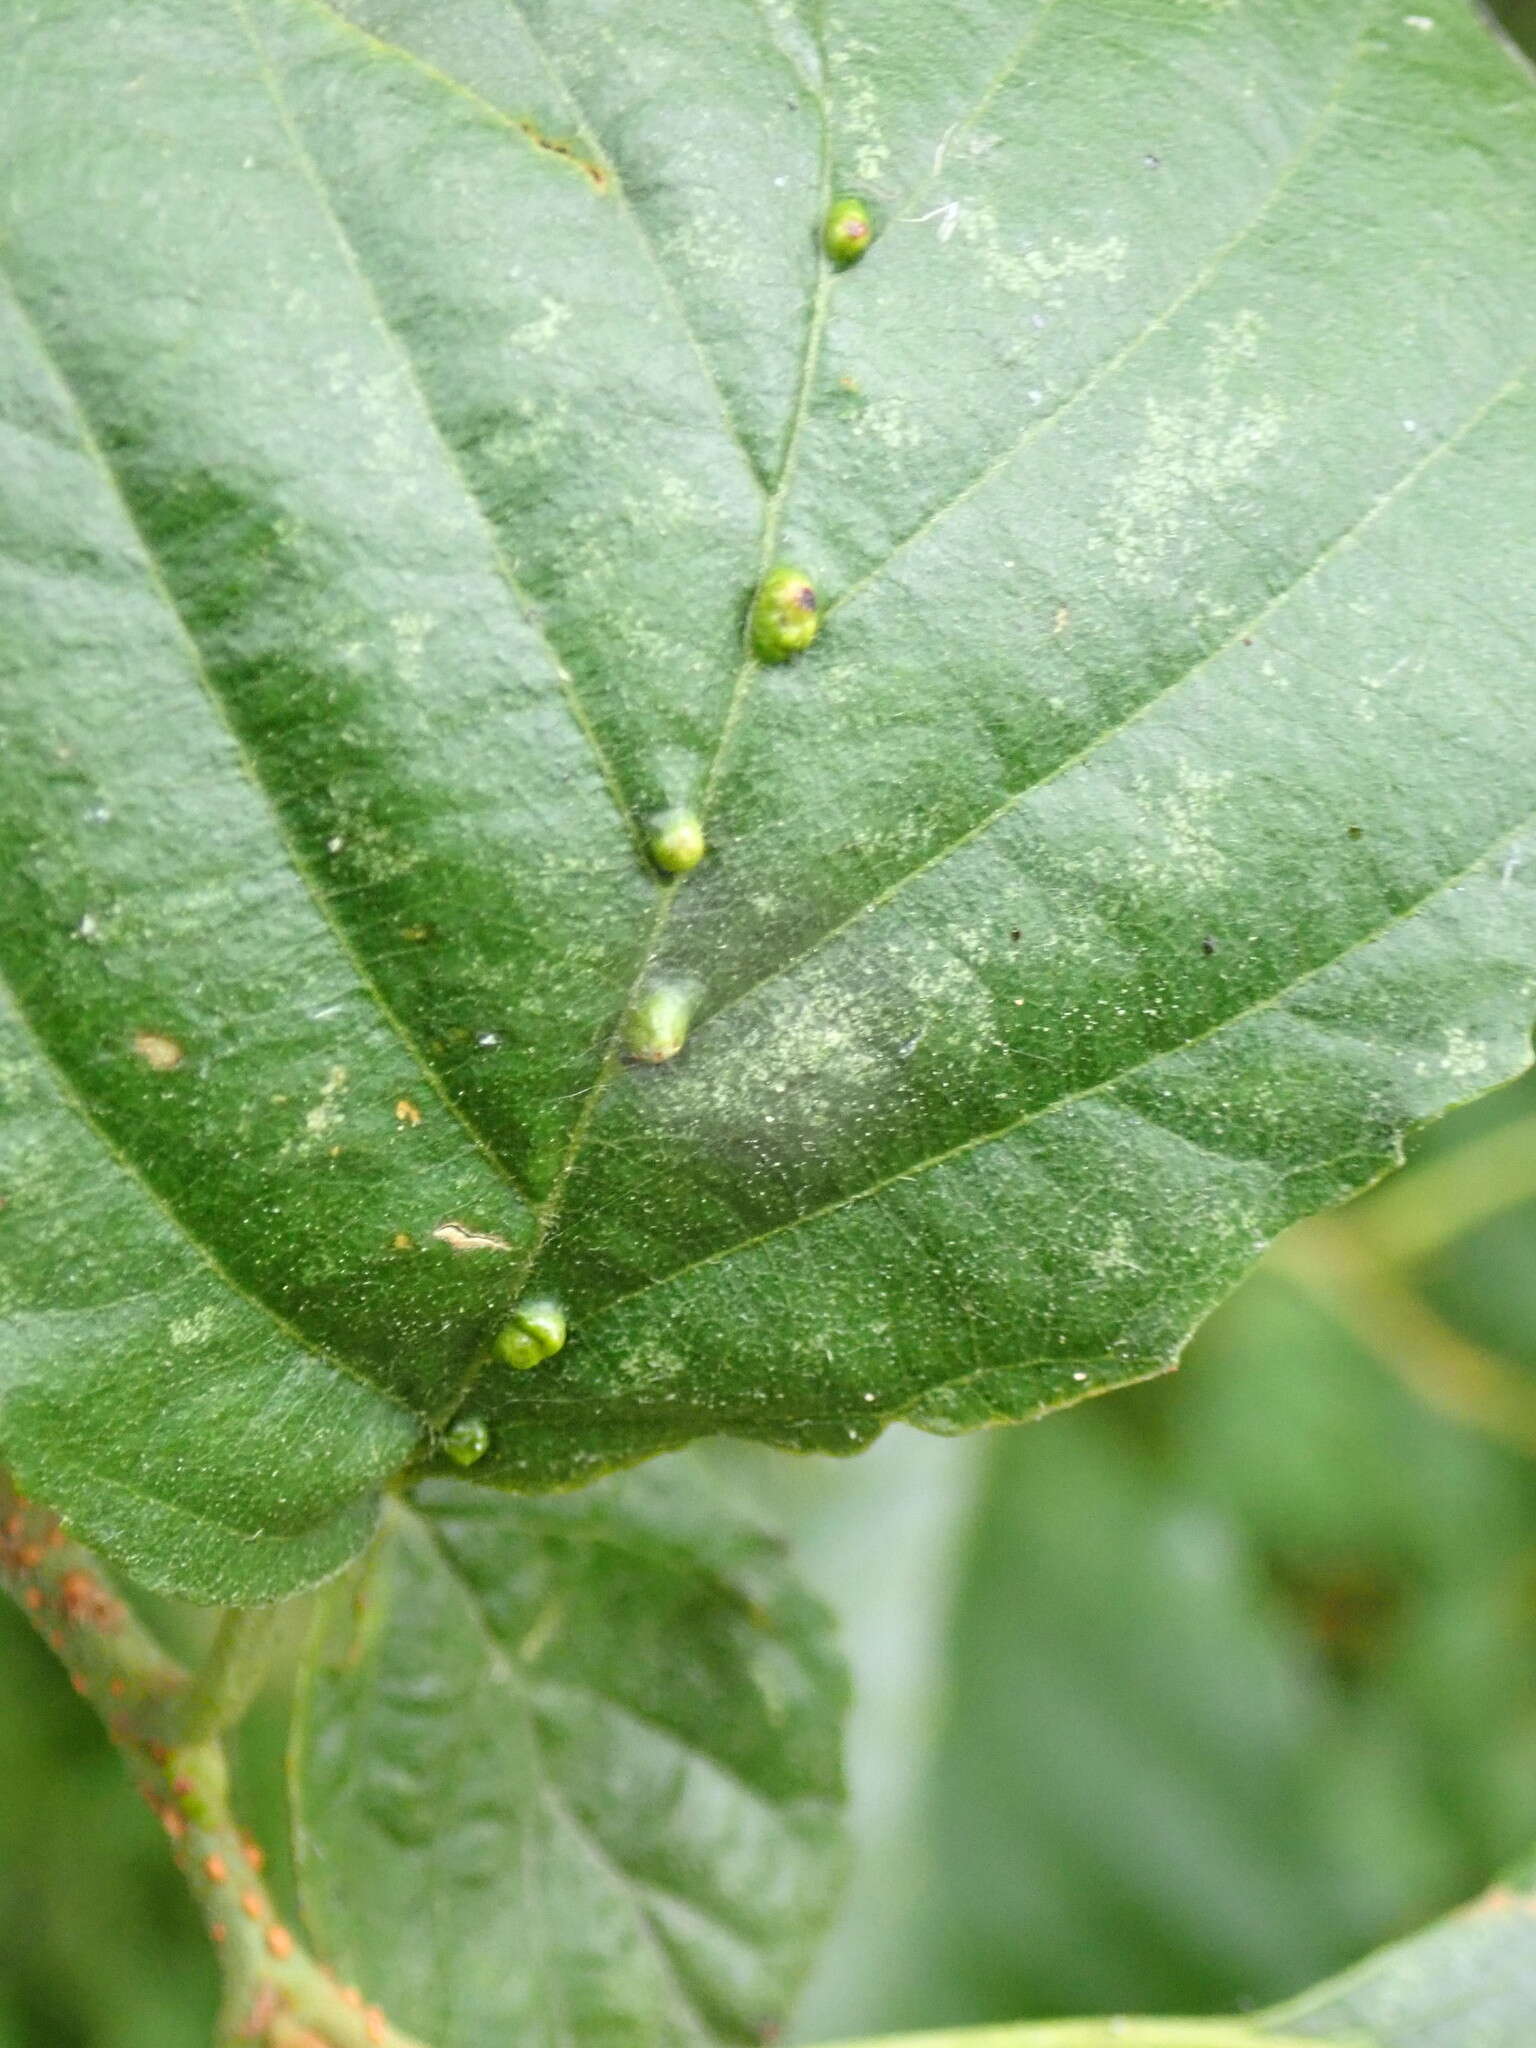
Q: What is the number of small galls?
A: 6